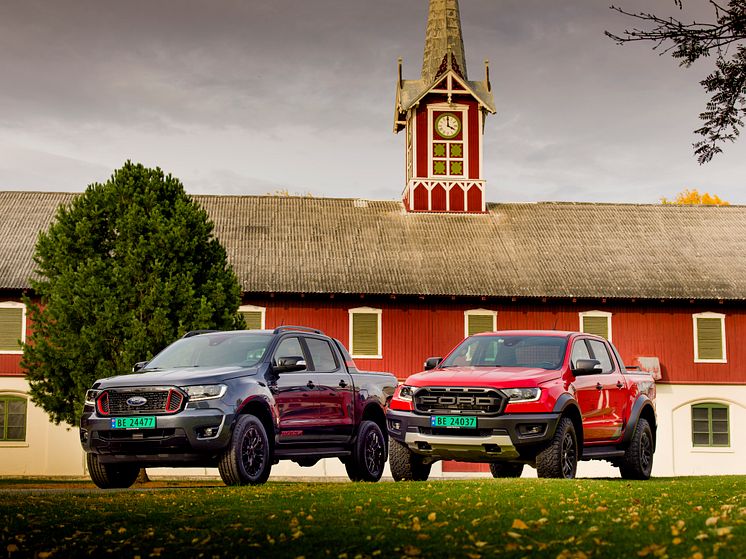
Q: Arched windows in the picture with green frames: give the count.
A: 2